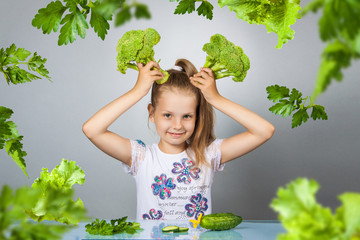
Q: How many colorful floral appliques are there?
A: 4